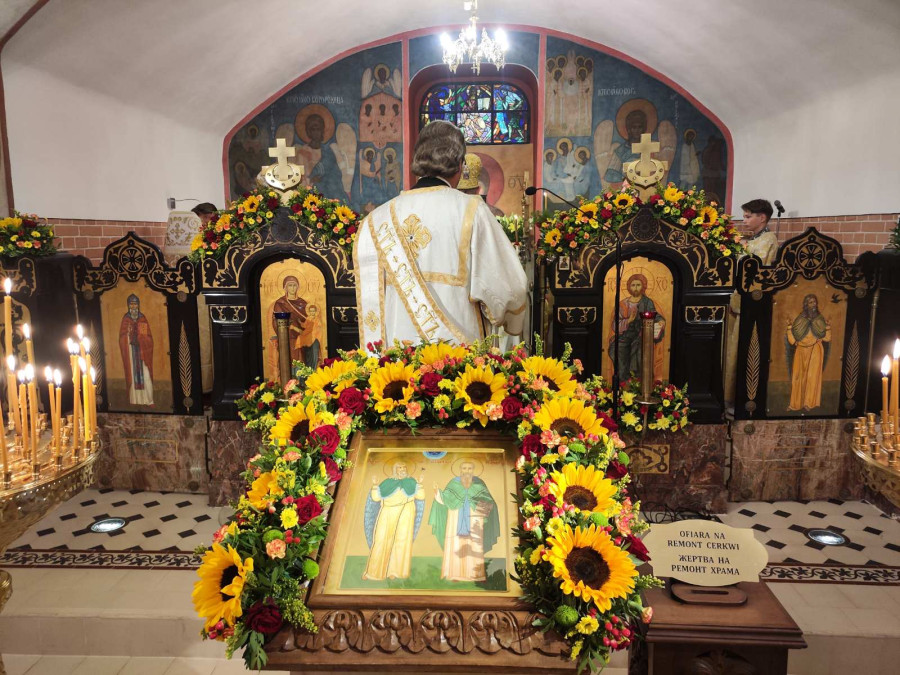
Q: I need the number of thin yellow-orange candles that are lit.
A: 15